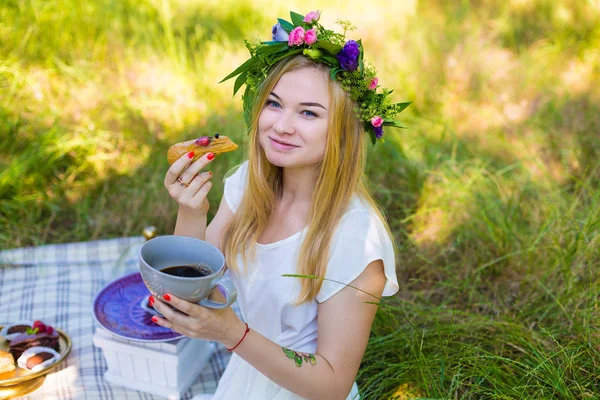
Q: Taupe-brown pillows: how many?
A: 0